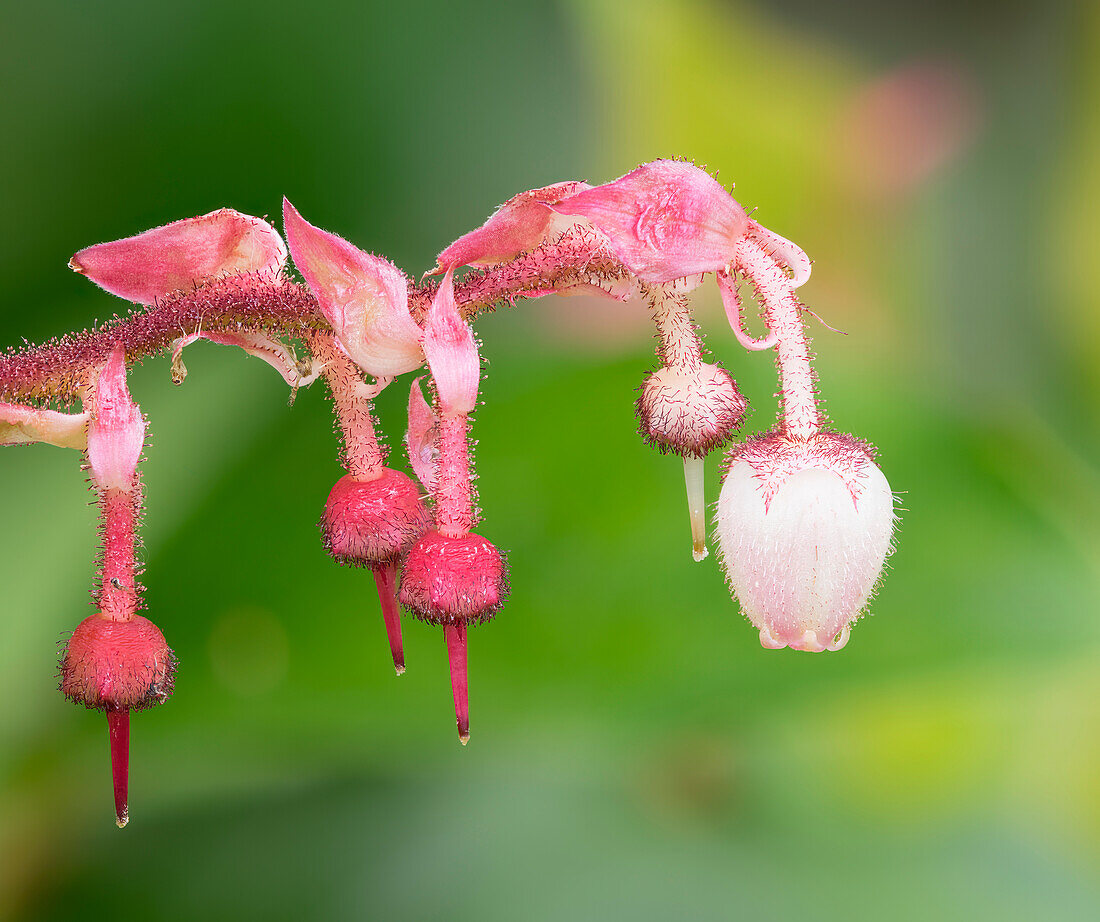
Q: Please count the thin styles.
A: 4